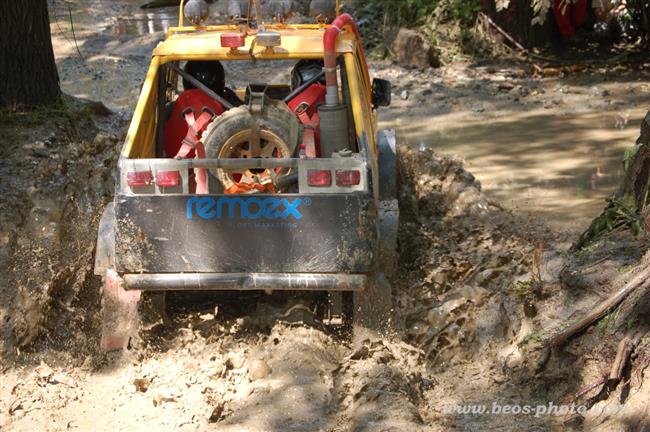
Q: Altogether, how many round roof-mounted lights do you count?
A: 4